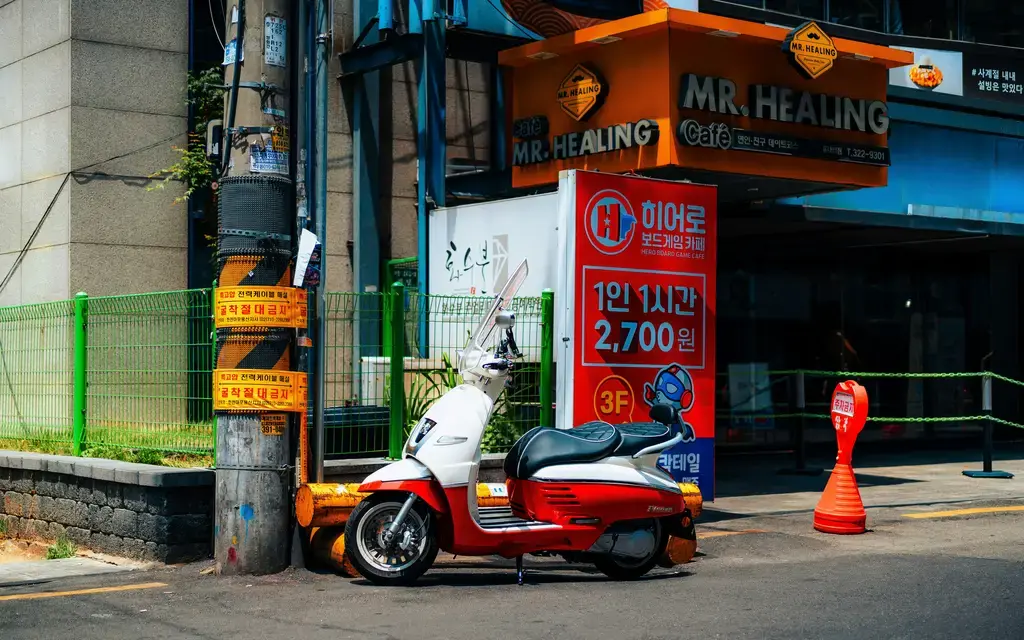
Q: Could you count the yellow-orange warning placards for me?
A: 2